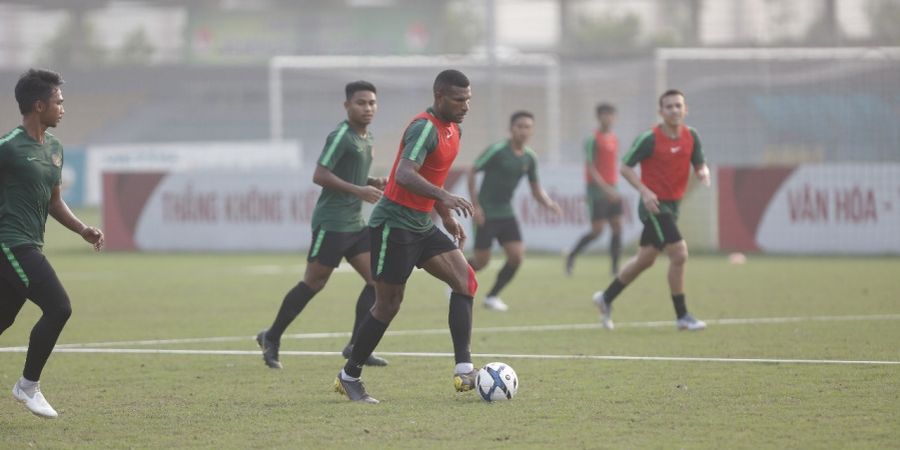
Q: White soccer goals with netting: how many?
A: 2